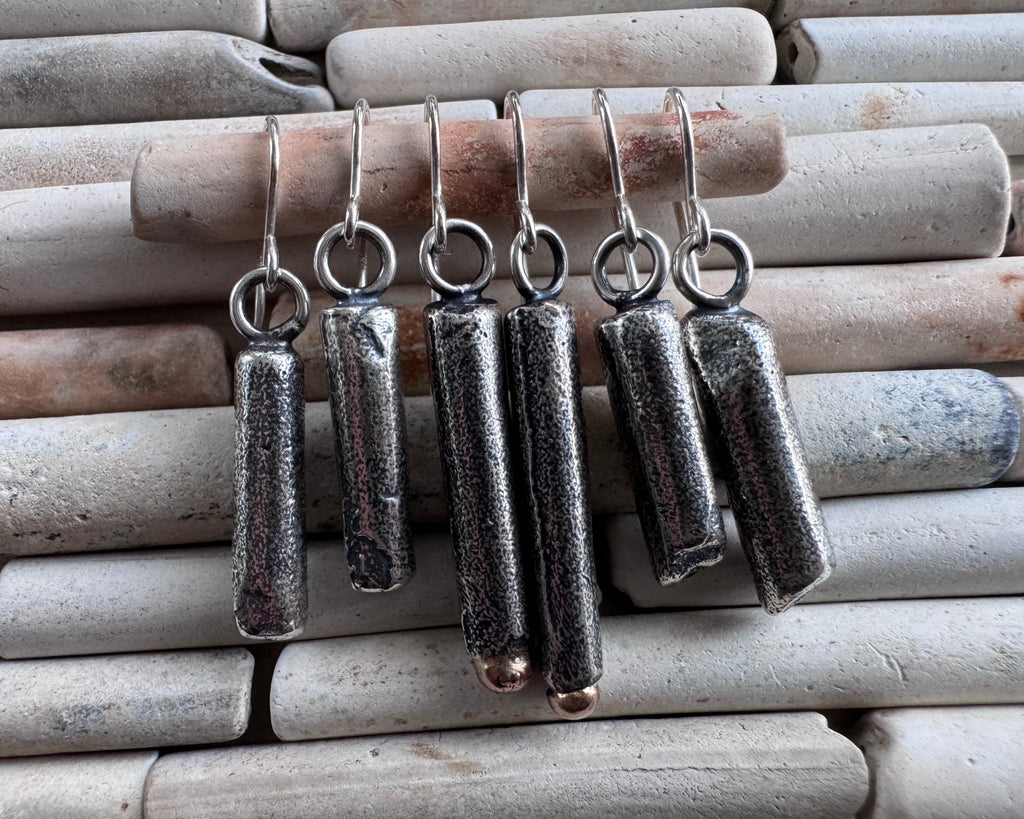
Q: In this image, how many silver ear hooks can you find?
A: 6